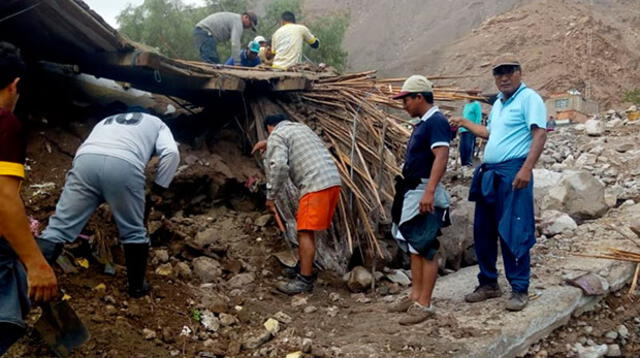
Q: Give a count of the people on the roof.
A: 4